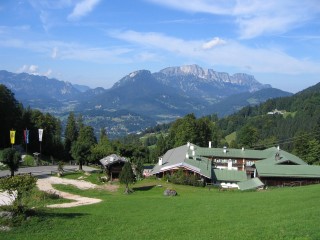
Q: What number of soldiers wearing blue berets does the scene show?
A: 0